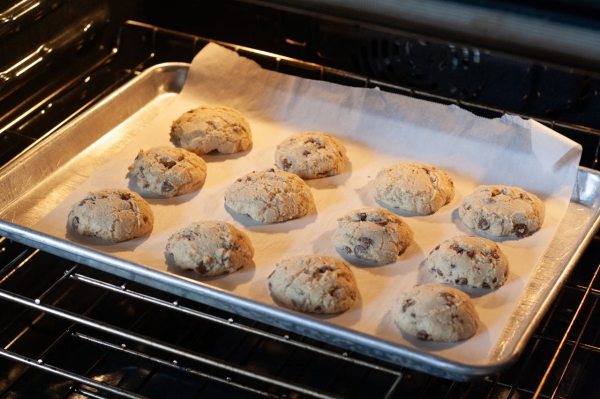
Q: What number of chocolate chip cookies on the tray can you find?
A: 12